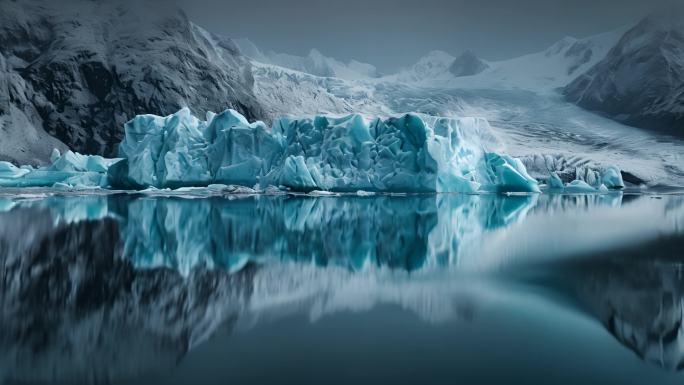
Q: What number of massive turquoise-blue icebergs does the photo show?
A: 1